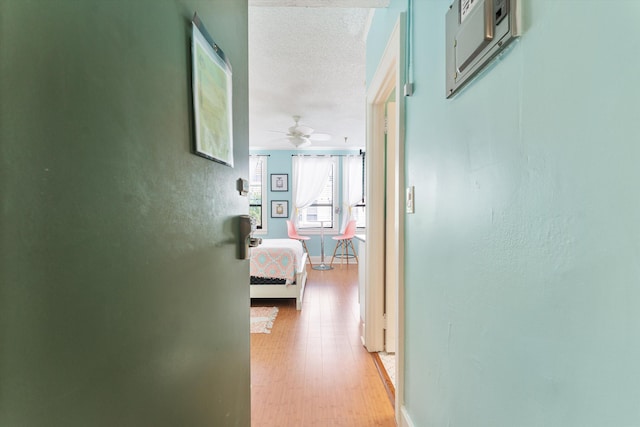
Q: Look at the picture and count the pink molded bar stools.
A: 2